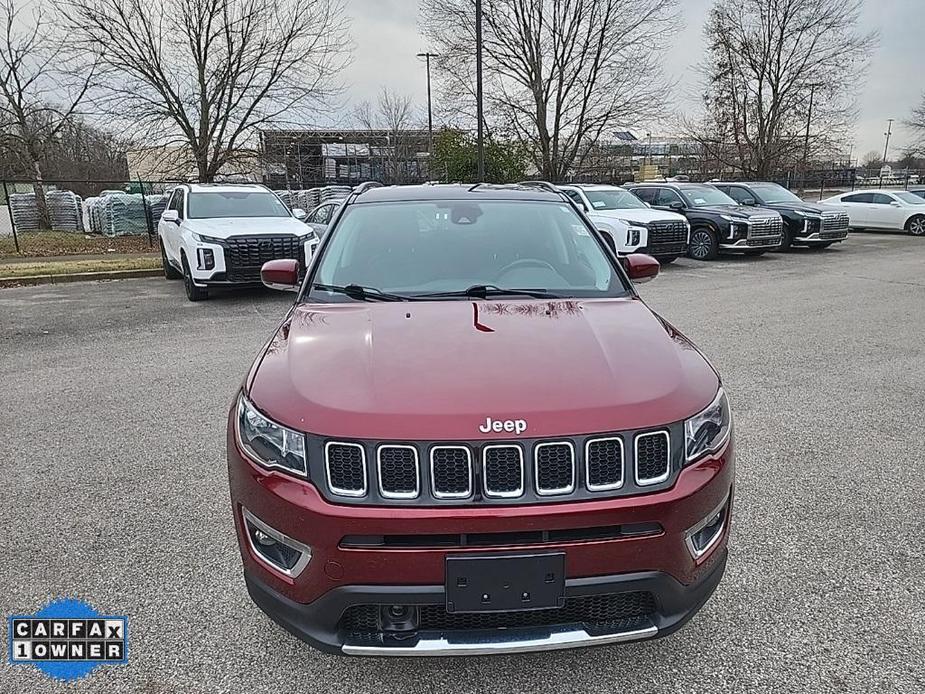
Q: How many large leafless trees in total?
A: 4